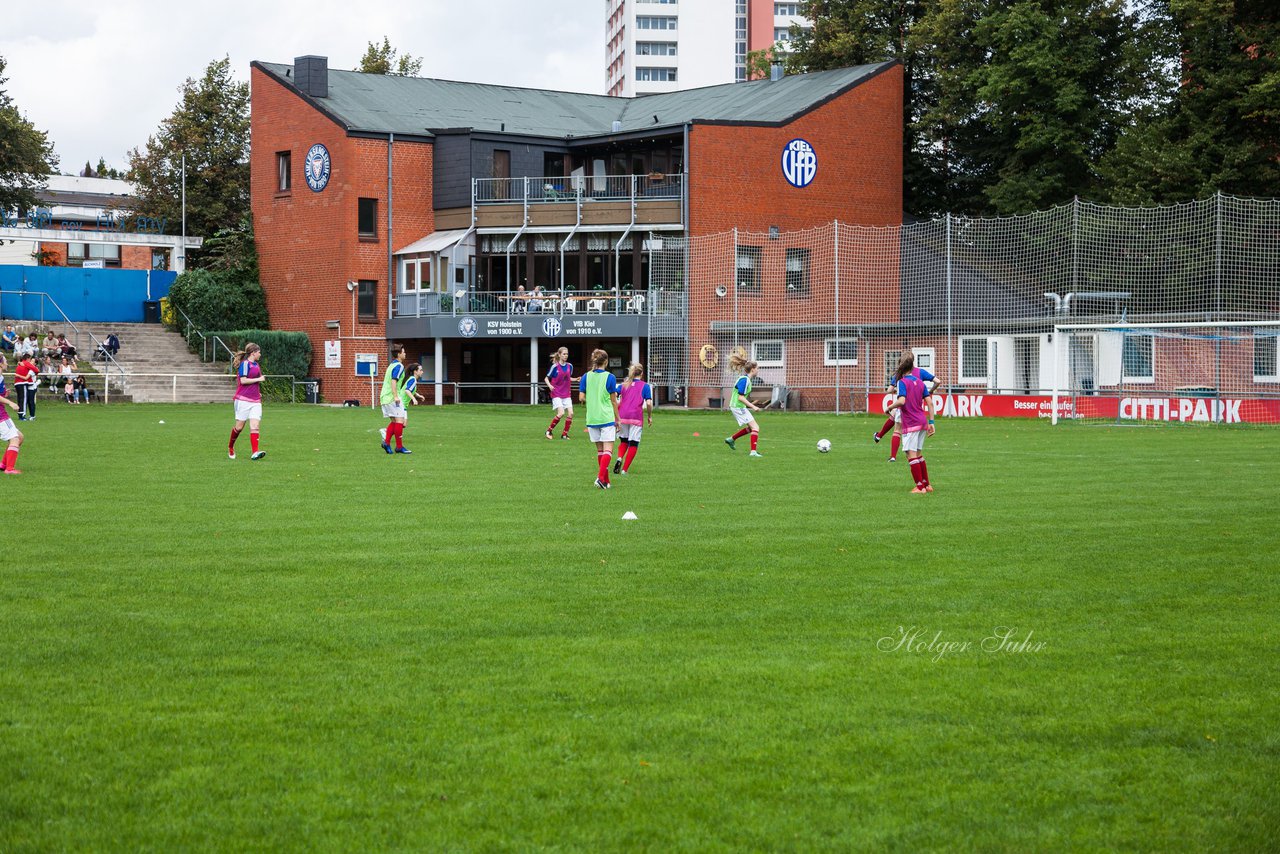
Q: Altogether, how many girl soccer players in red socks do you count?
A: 10